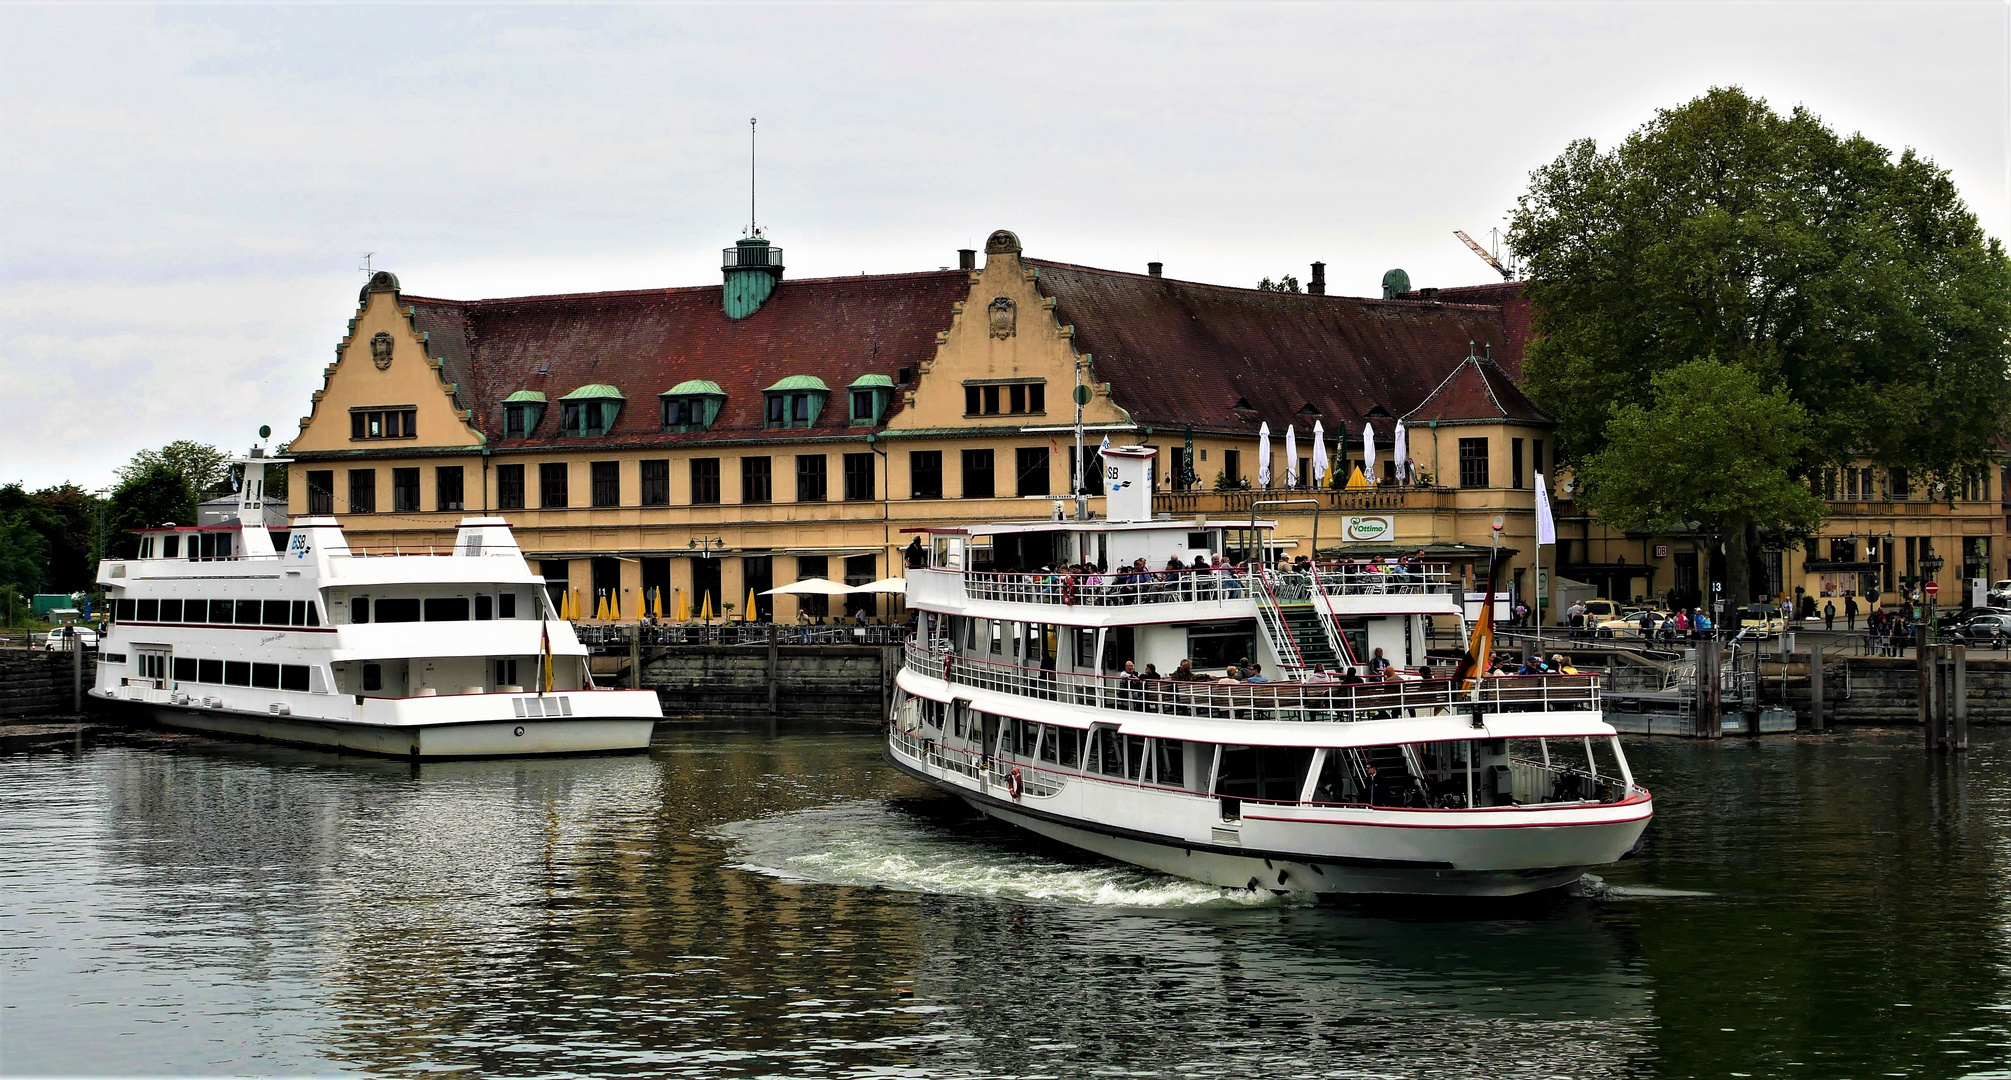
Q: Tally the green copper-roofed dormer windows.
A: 5